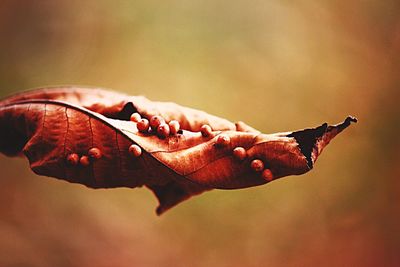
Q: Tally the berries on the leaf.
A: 14